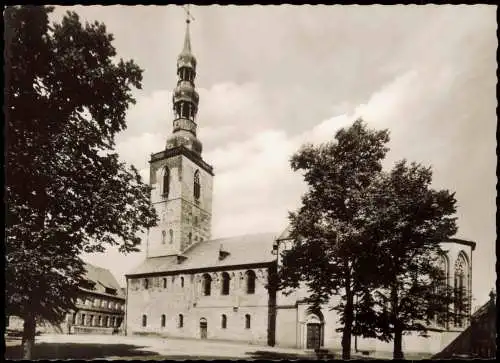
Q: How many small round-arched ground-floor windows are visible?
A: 5